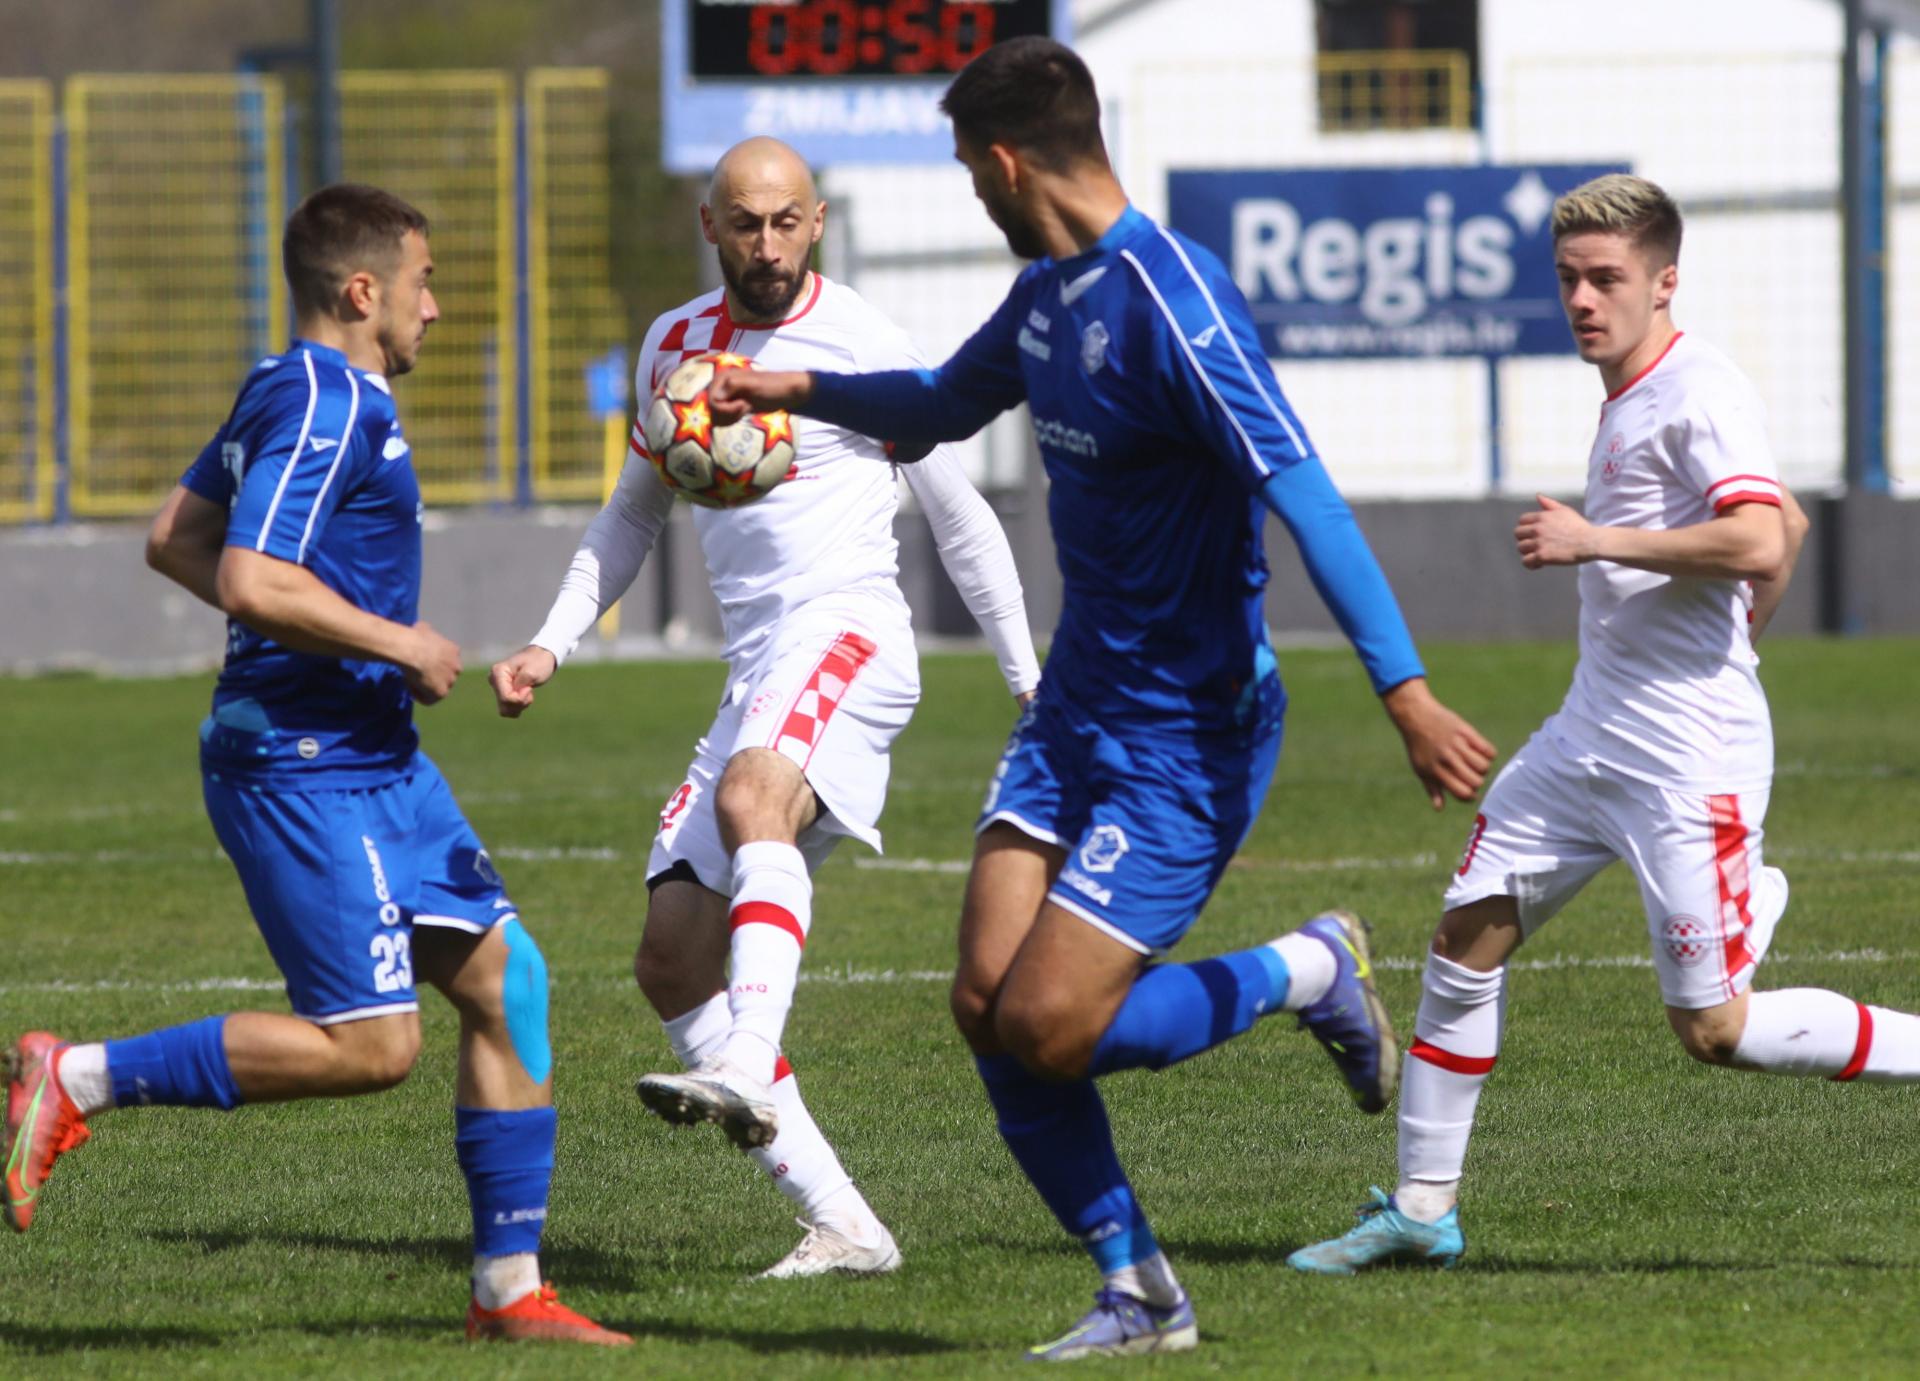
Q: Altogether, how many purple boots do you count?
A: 2